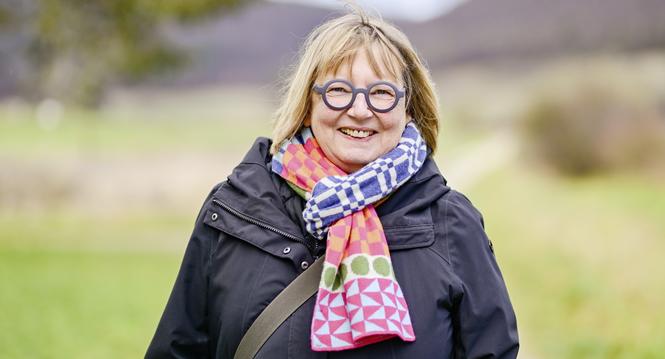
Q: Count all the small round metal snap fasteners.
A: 3